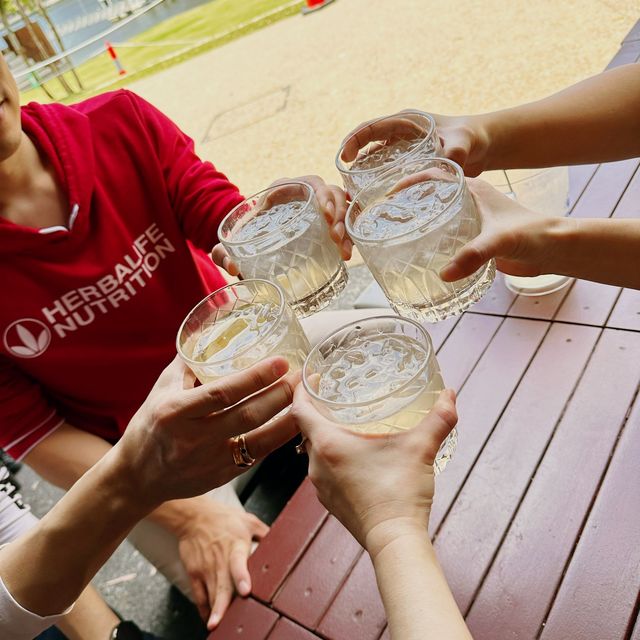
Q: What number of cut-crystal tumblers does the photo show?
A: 5